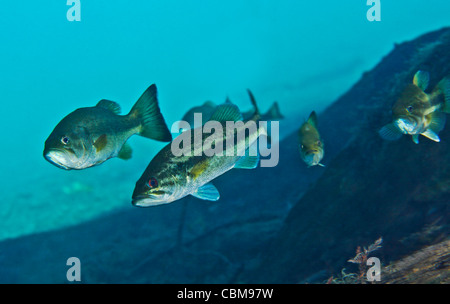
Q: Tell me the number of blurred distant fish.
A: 2